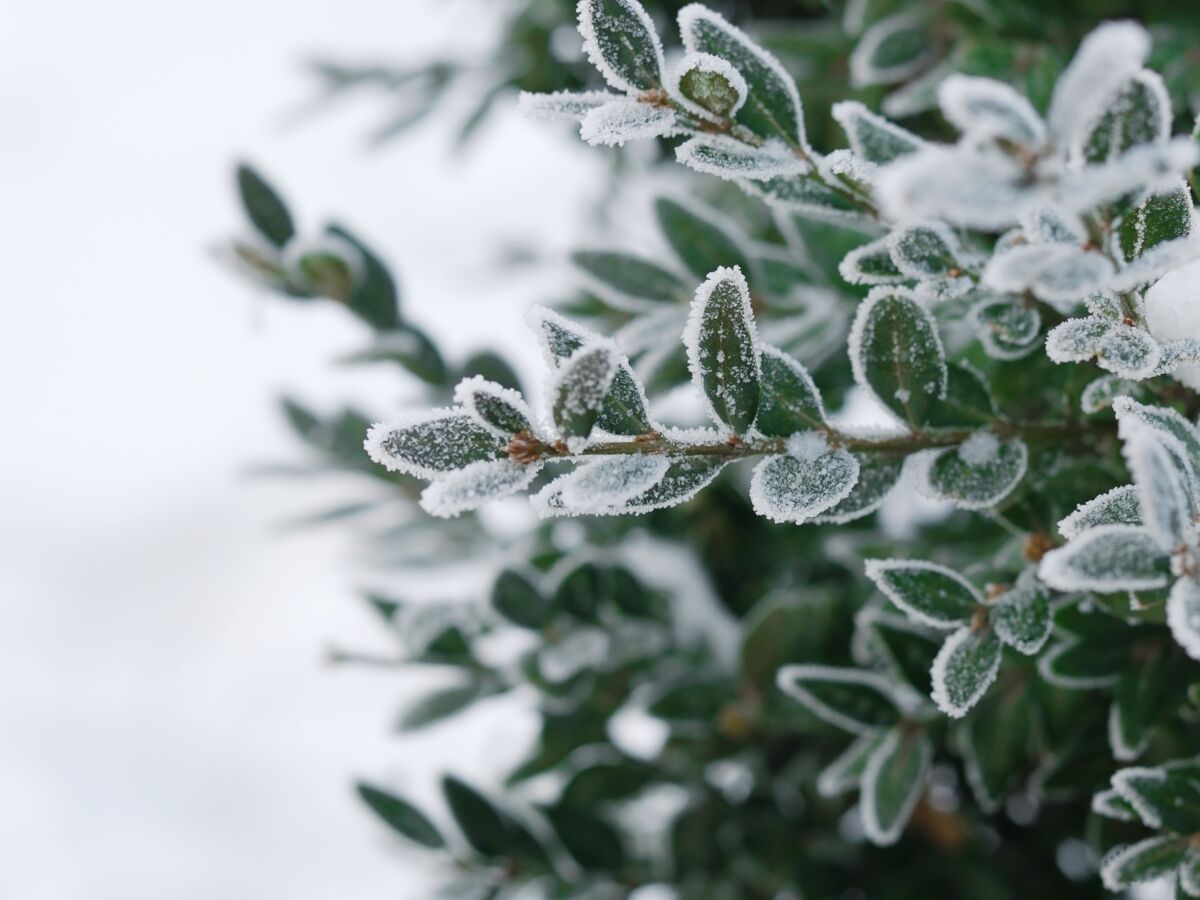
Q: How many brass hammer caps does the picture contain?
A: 0